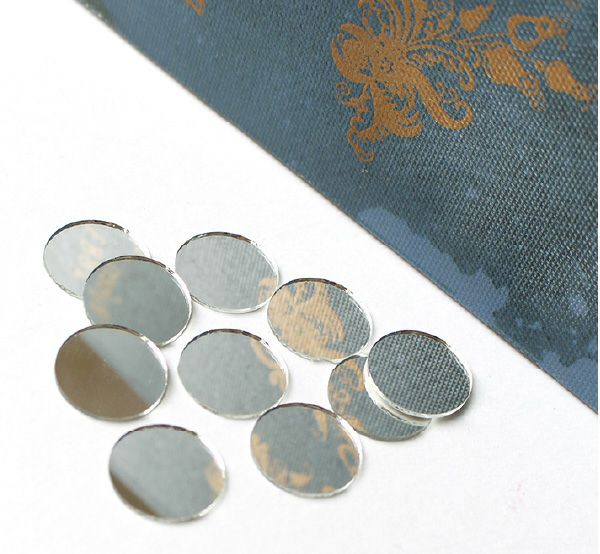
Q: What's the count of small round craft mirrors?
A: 10